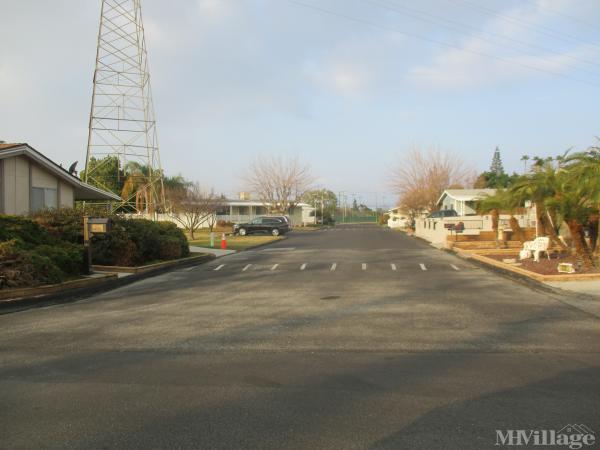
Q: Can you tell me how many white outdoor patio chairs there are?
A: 2